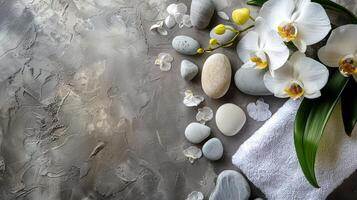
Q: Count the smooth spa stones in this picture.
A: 10